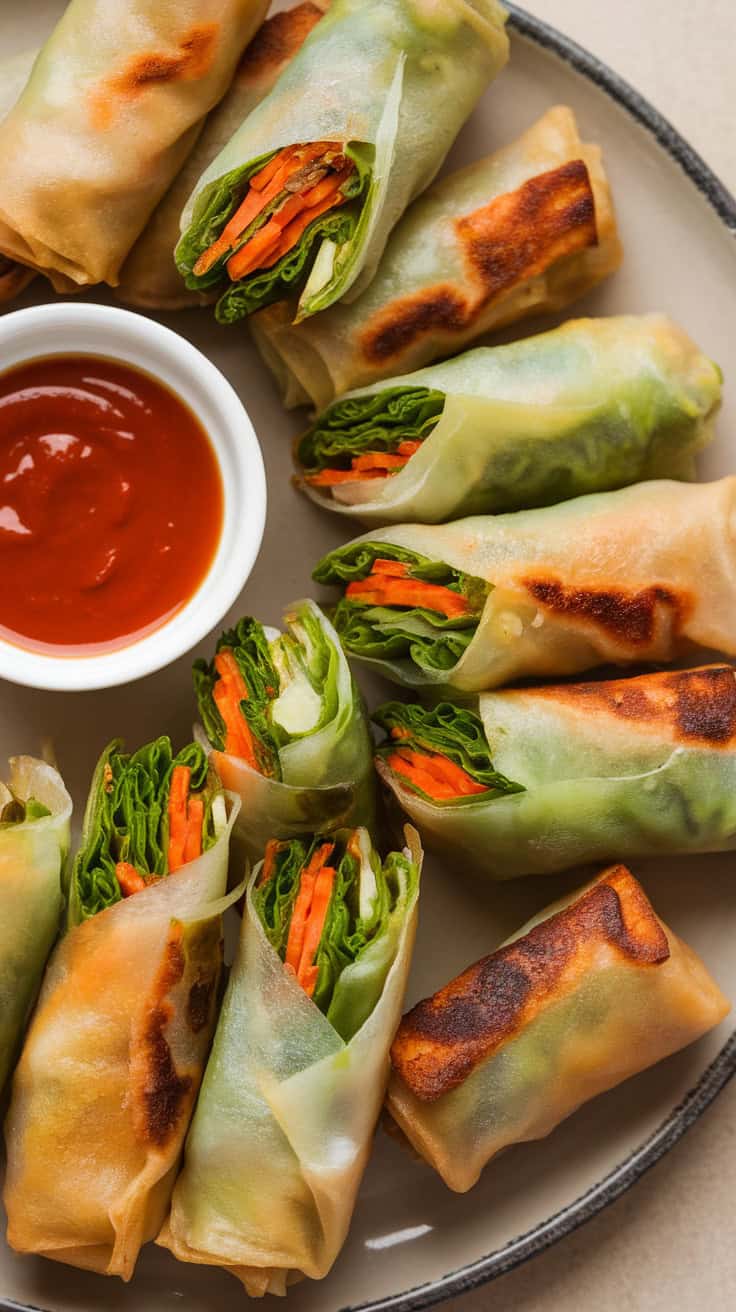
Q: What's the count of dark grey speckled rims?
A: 1